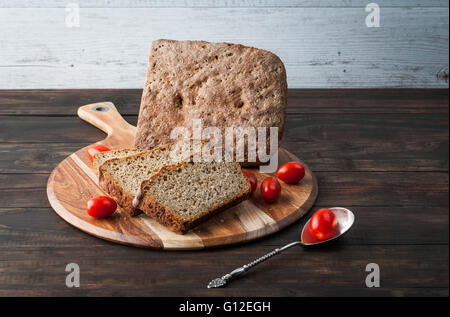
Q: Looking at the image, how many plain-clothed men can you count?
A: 0